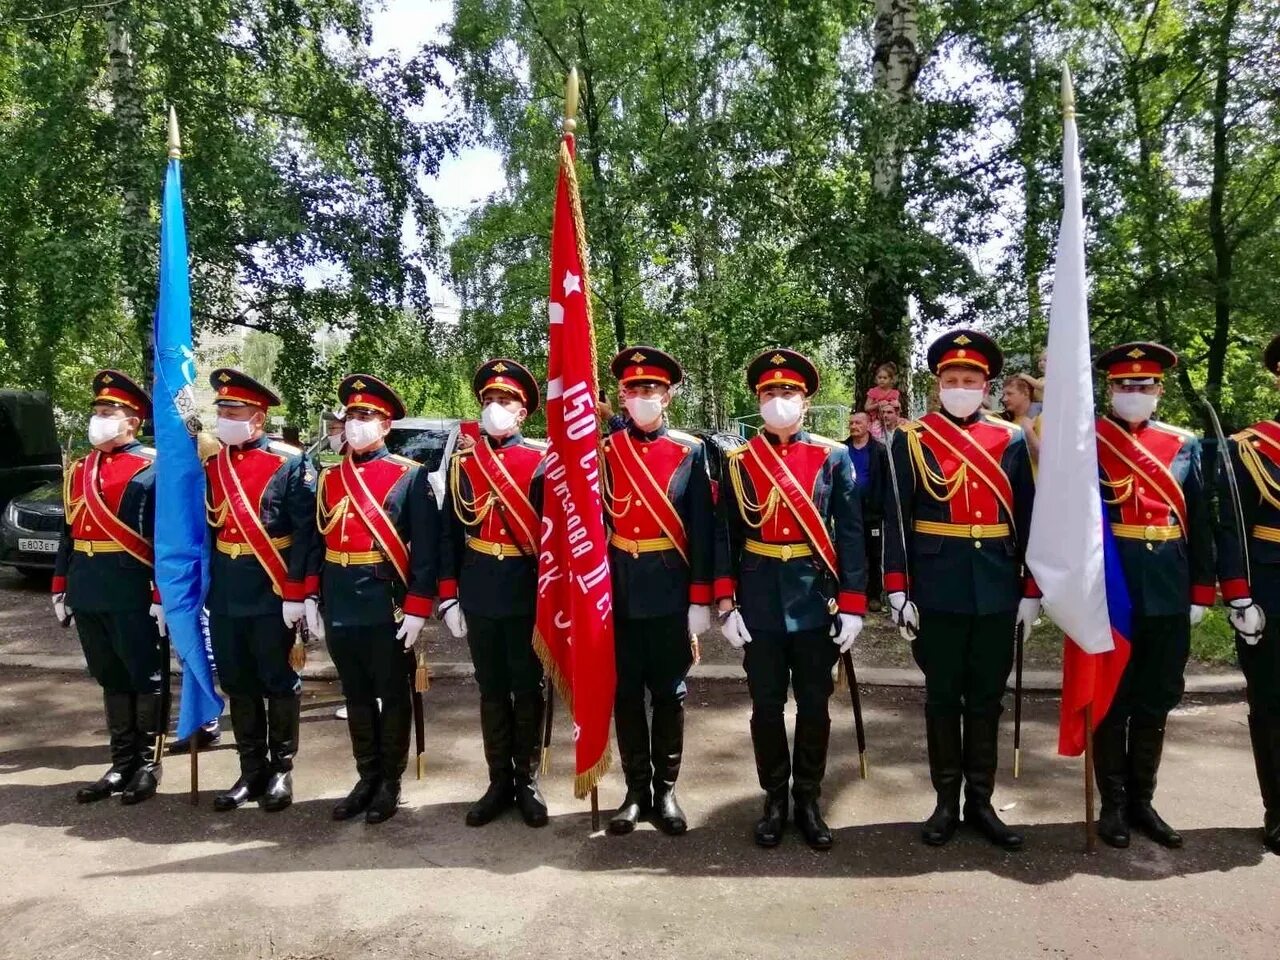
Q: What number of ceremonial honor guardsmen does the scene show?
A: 9